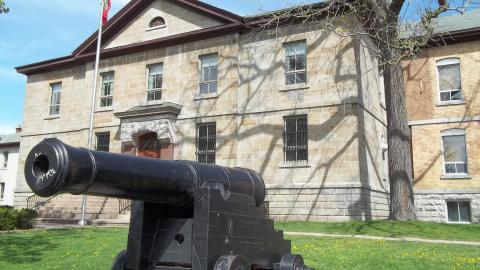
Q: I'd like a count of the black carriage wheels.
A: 3